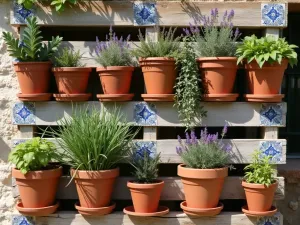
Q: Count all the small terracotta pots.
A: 11